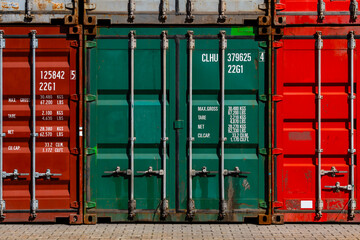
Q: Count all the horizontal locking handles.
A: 8